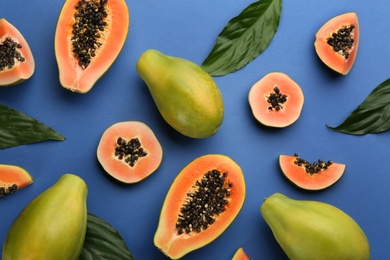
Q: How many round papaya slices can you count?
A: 2